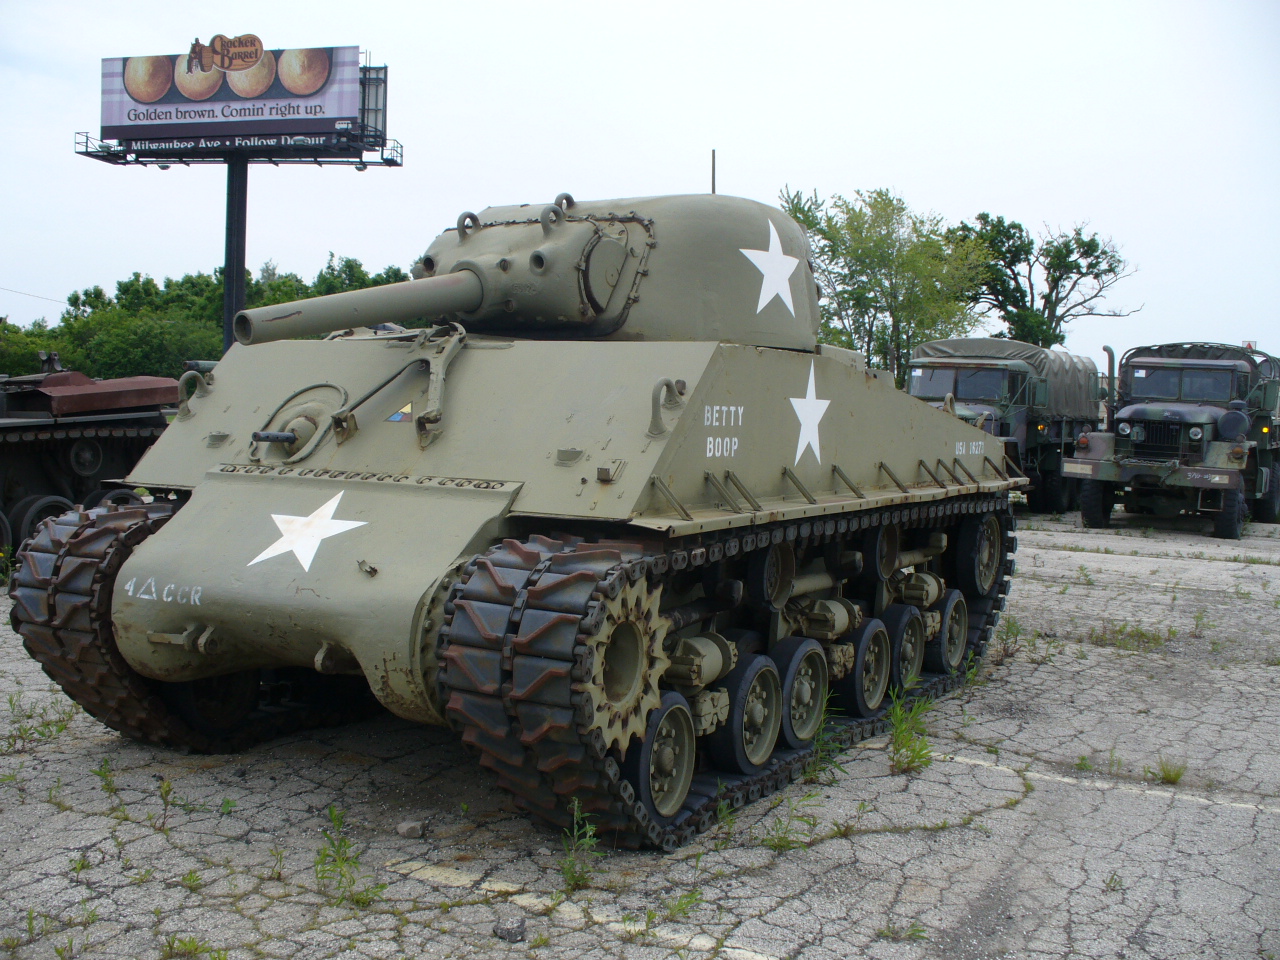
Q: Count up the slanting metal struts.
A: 11